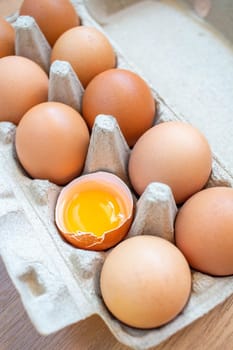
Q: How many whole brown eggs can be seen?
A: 9